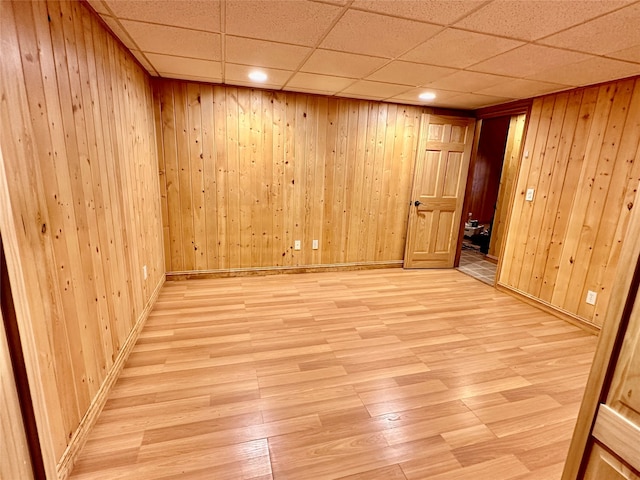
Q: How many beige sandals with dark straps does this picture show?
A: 0